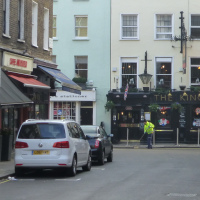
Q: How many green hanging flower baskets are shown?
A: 3